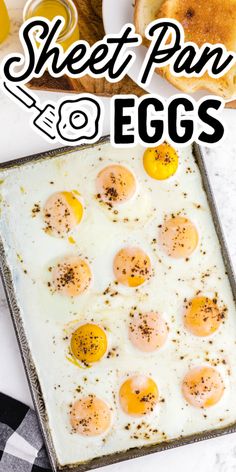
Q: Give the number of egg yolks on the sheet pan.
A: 12